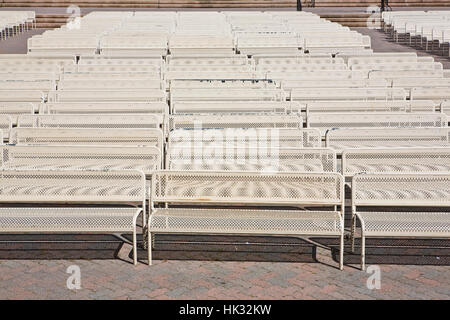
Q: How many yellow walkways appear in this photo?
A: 0